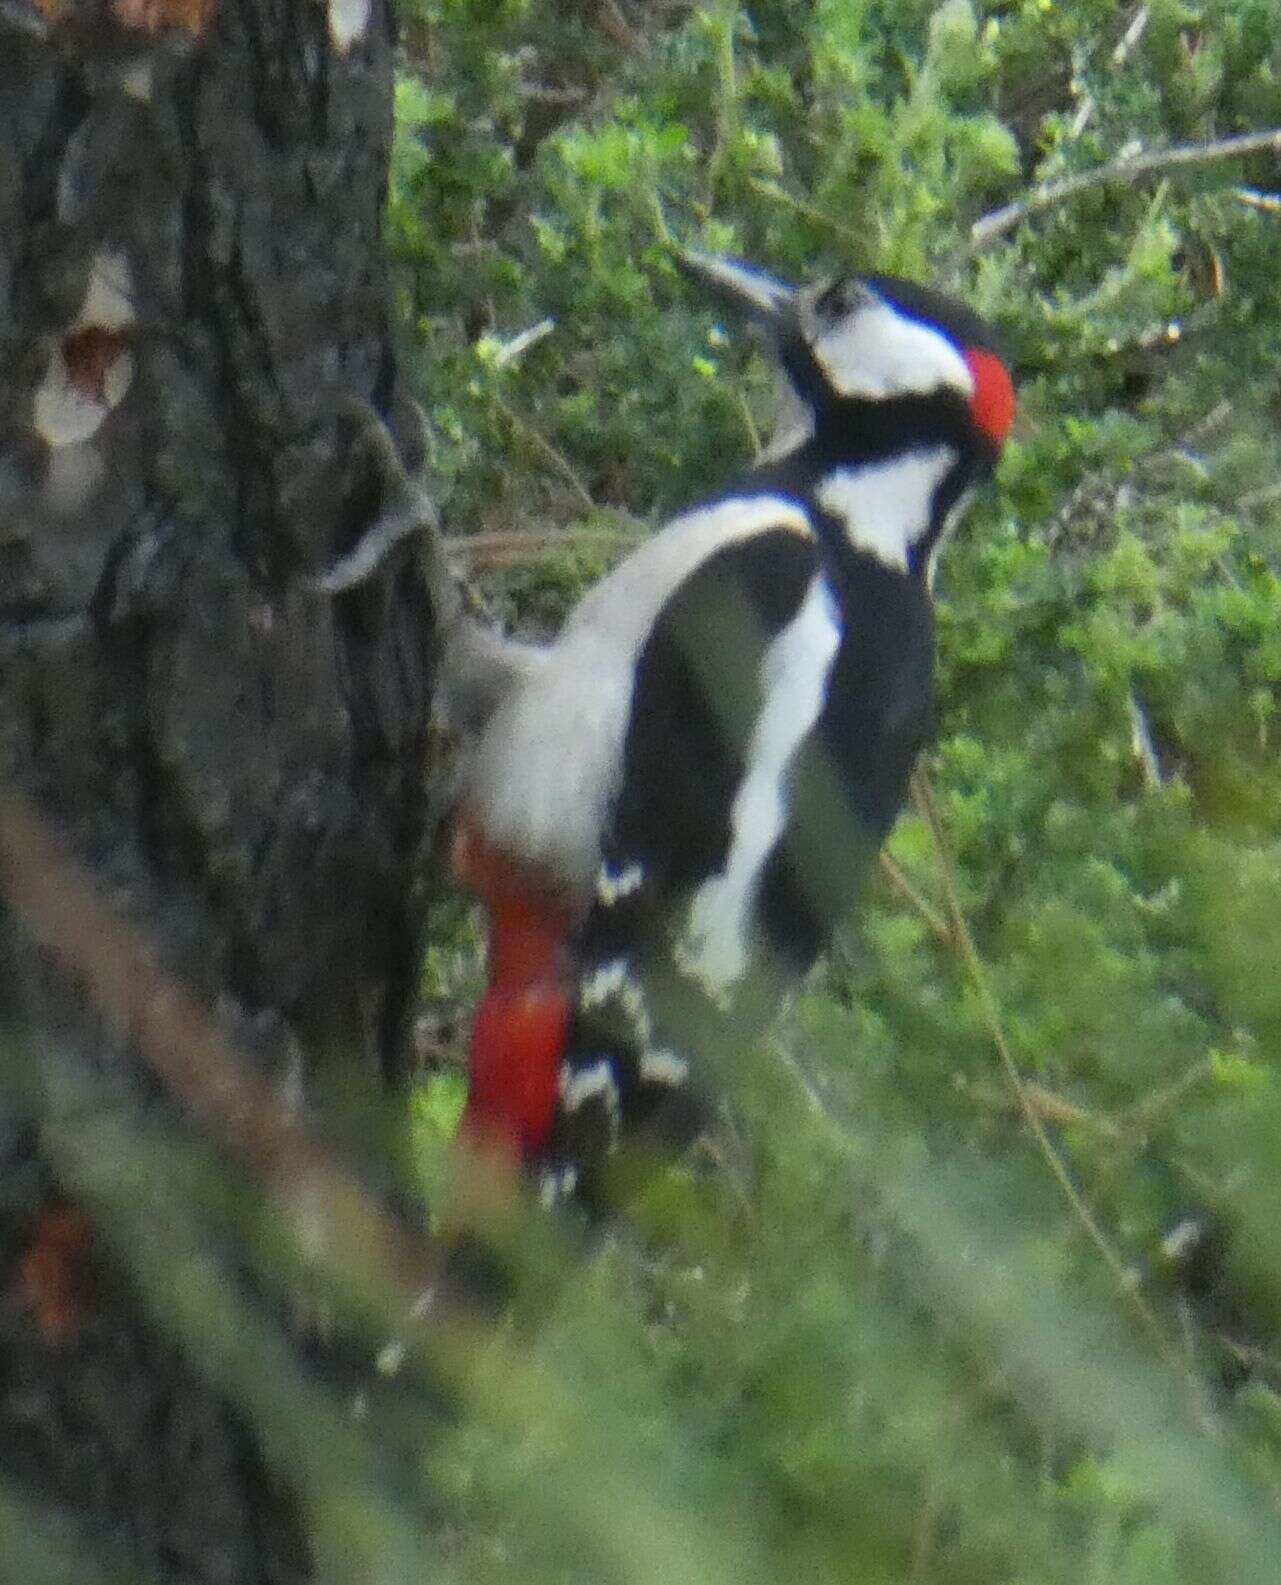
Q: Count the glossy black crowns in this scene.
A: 1